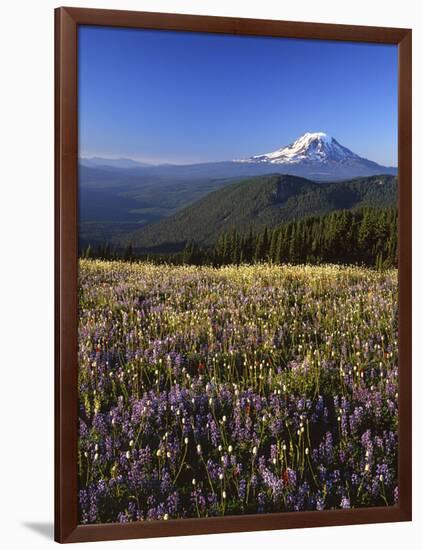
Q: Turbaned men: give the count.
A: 0